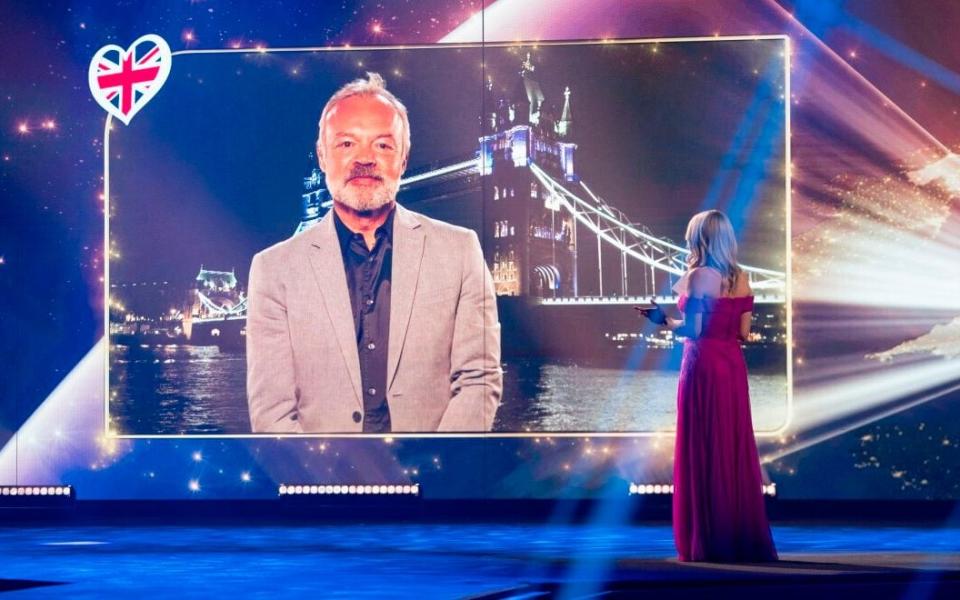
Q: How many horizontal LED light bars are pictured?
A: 3